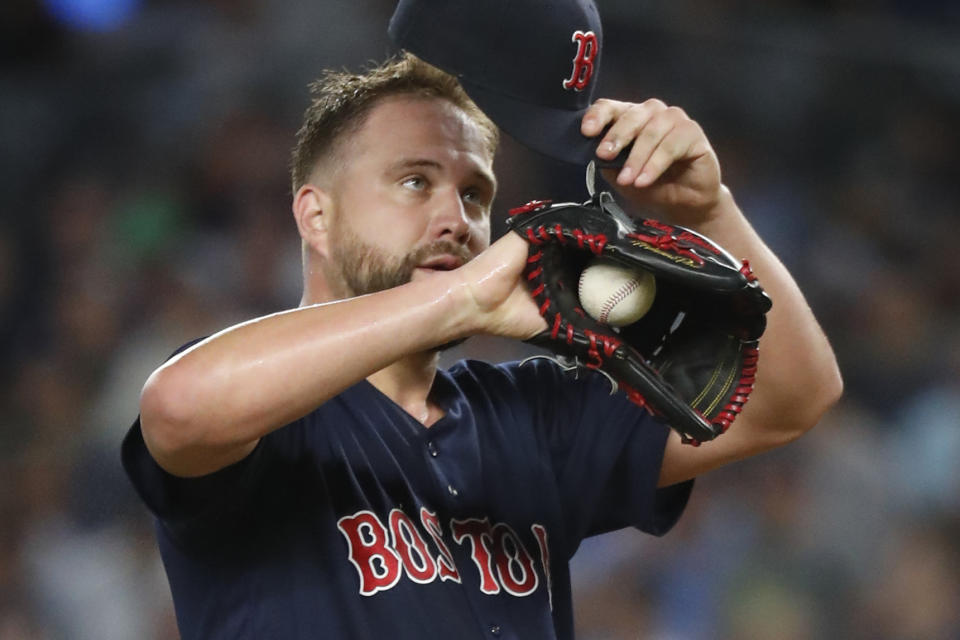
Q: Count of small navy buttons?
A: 3